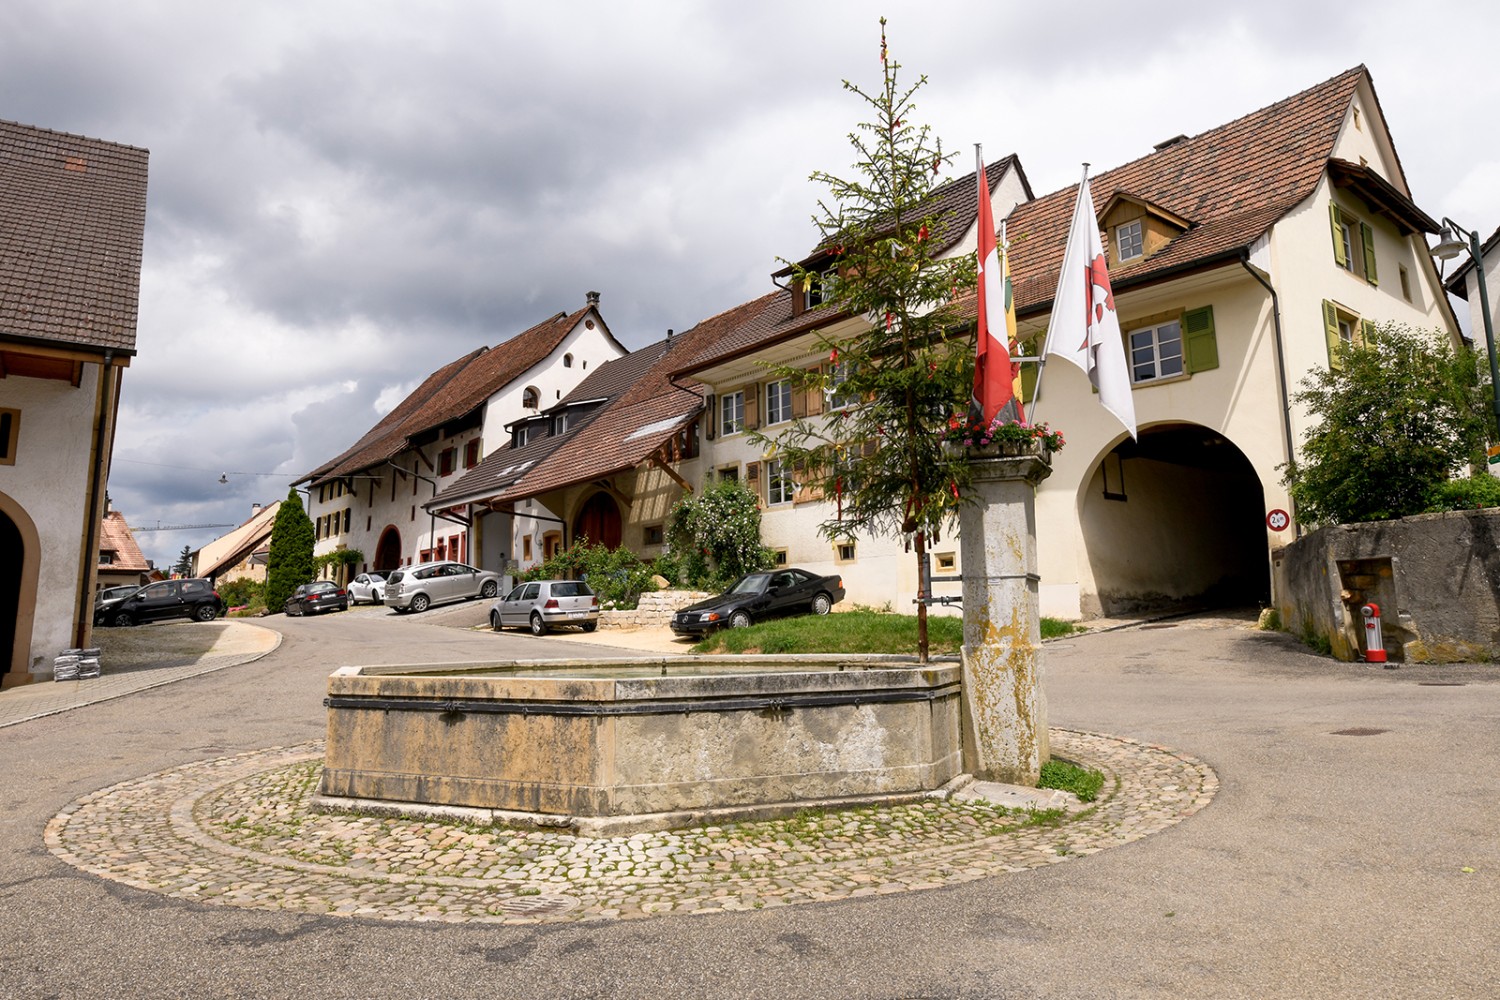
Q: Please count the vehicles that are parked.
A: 7